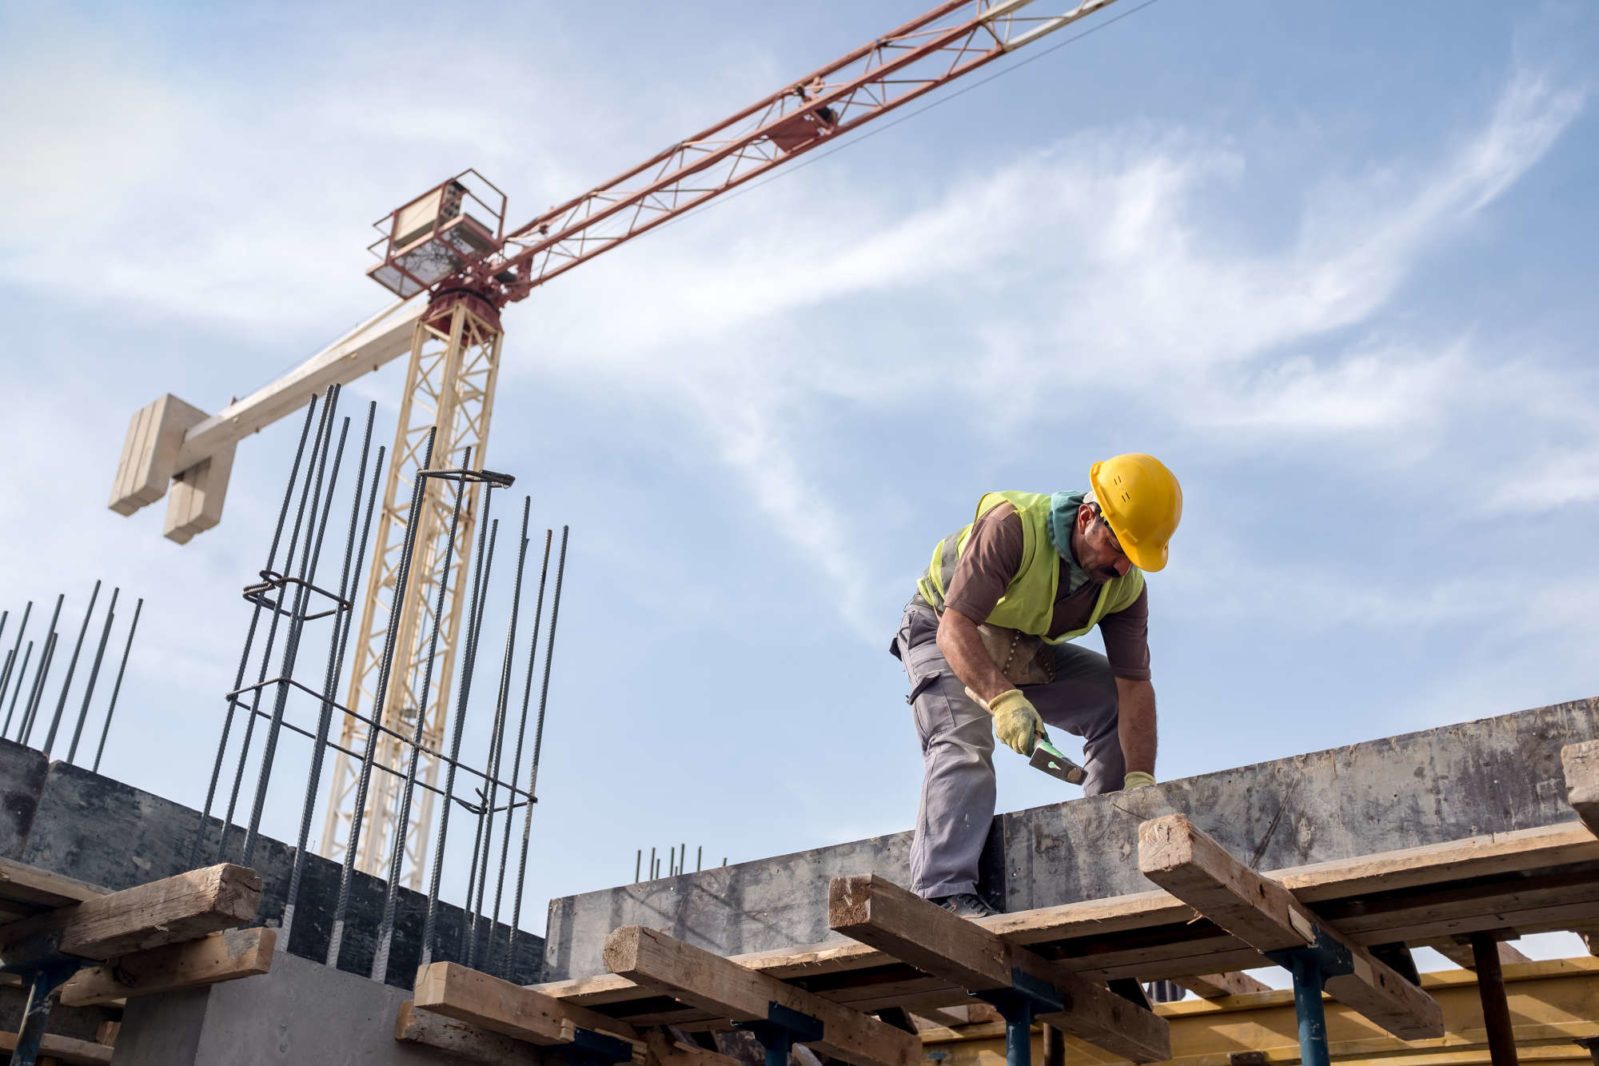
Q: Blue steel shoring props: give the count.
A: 5